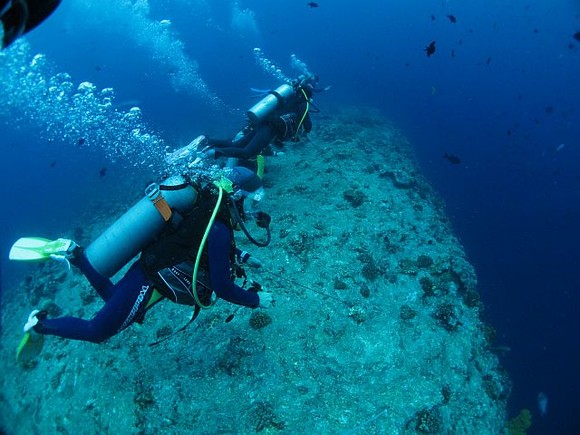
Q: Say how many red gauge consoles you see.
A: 0